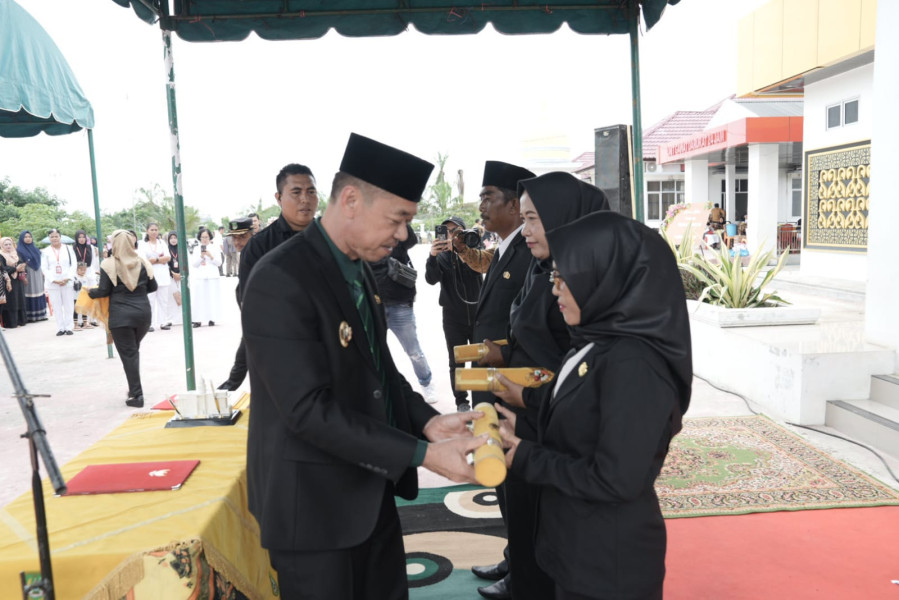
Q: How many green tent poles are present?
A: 3